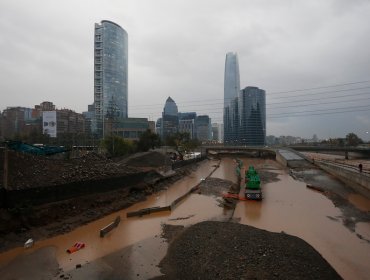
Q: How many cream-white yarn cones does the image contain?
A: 0